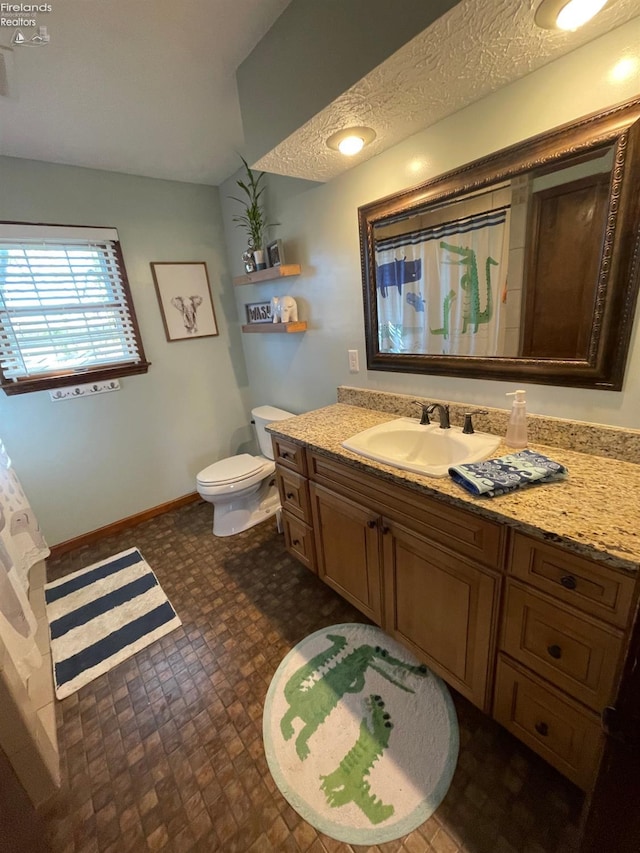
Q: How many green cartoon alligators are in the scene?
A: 4